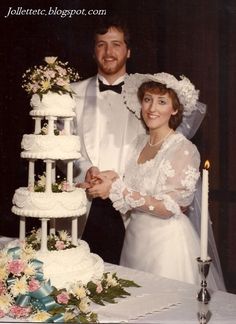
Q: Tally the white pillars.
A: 11